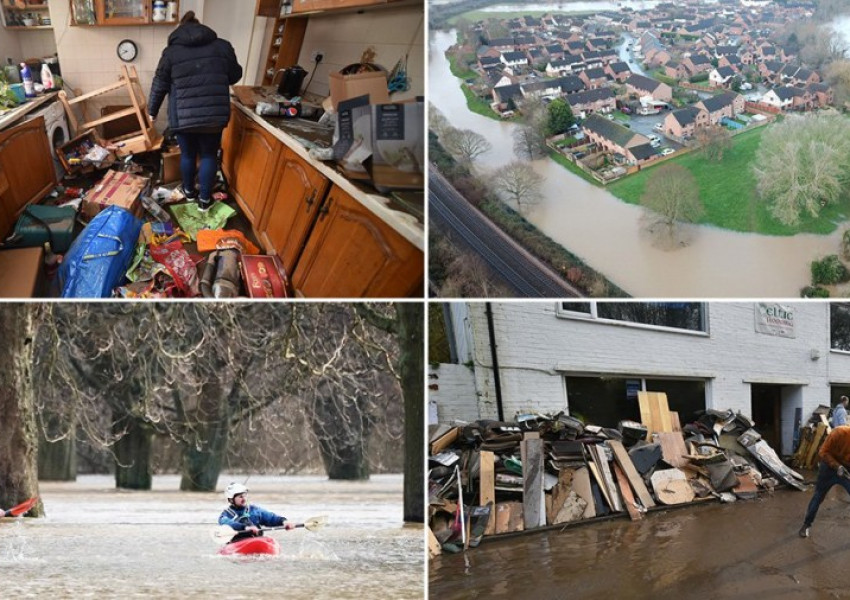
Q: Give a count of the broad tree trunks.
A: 6